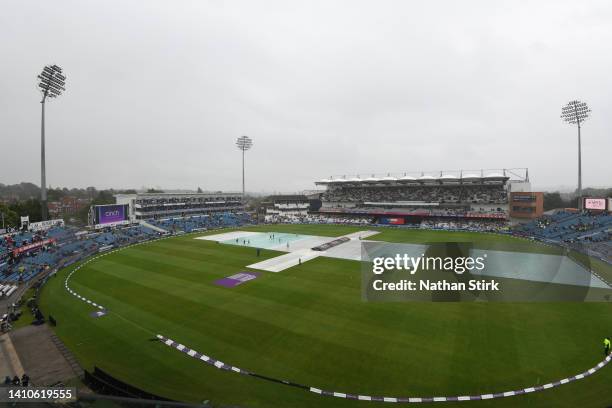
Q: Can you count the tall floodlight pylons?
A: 3